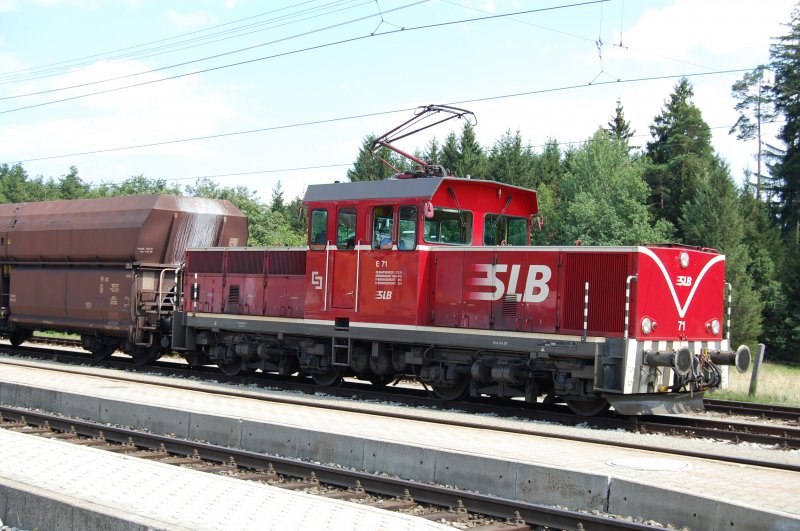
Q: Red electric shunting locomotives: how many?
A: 1